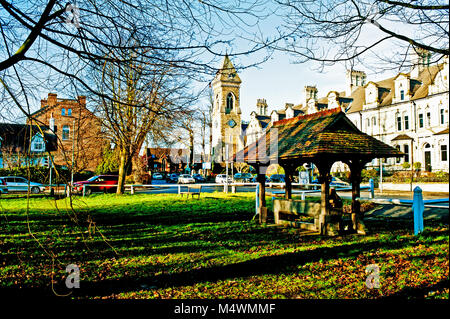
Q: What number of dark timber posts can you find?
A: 4